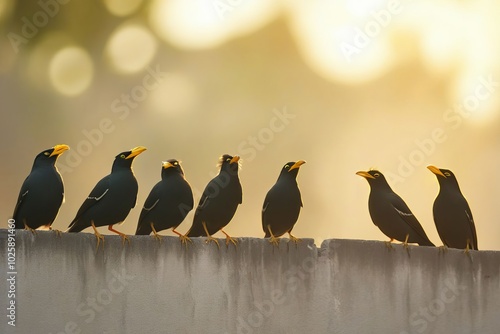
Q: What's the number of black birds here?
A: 7